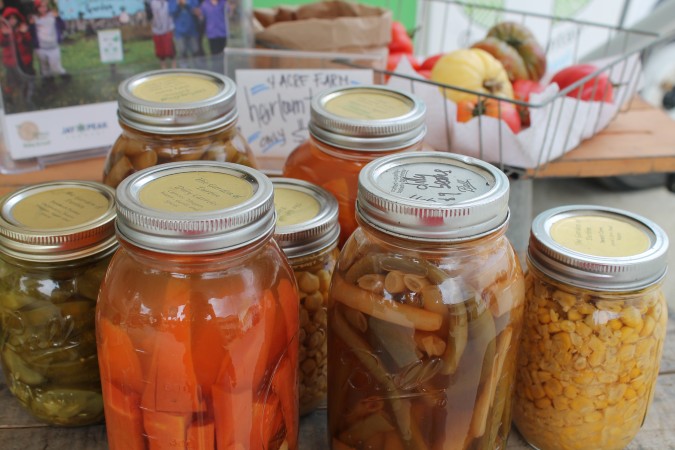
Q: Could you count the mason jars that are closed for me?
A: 7